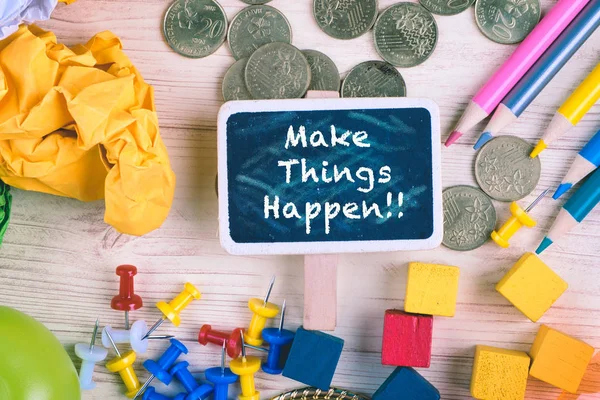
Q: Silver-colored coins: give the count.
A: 13